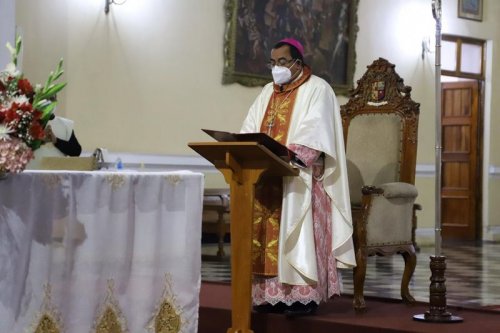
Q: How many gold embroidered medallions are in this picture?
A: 3